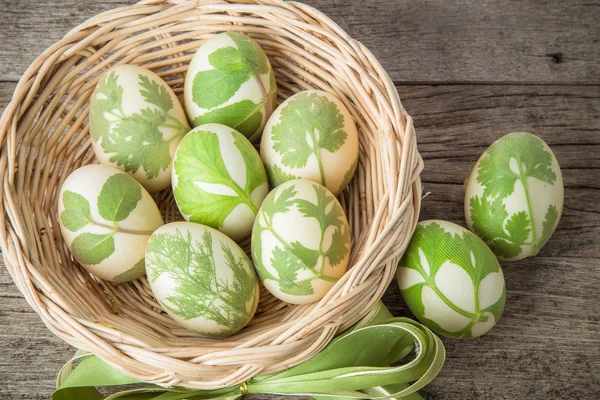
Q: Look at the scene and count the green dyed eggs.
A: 9